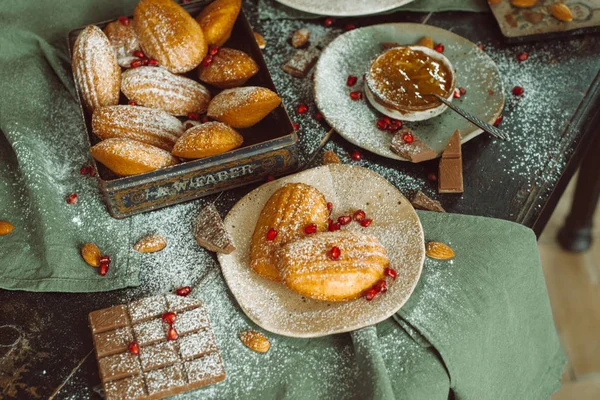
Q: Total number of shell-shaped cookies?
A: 12